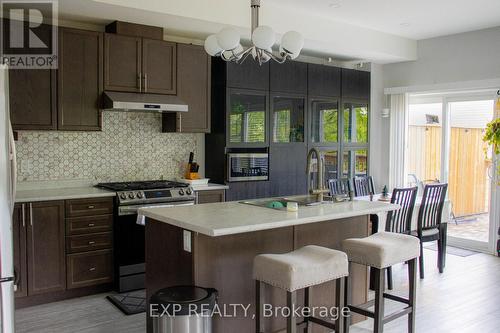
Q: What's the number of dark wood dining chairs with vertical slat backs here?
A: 4